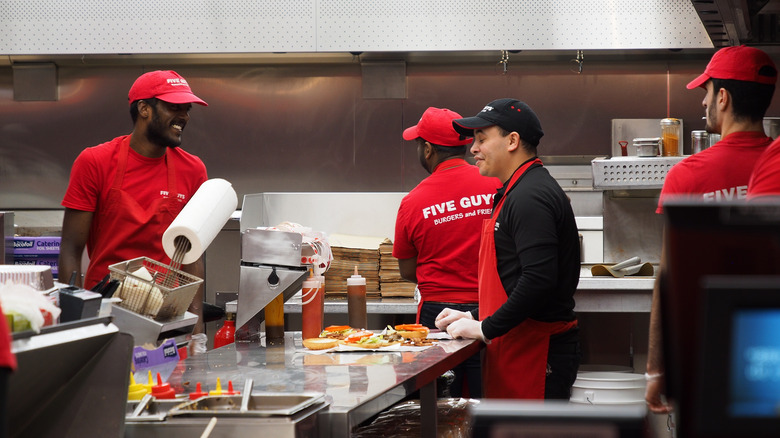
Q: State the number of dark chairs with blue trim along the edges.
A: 0